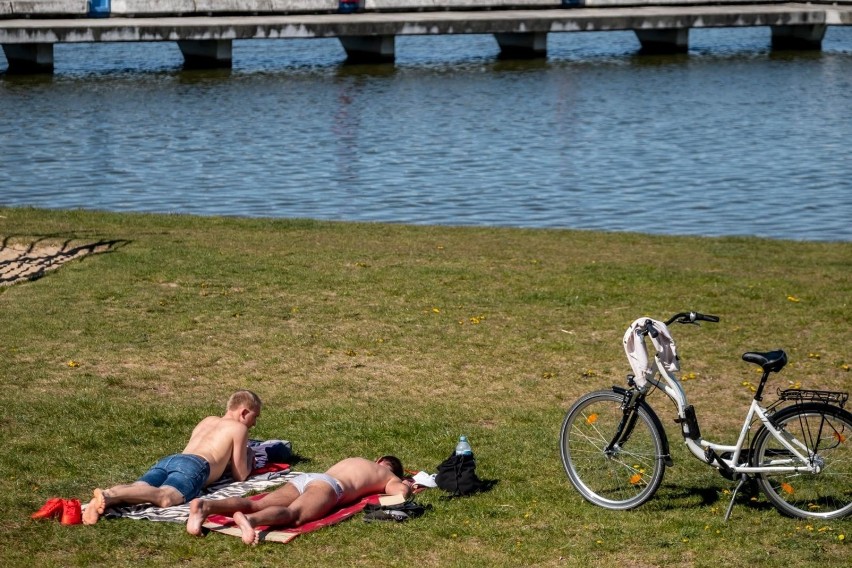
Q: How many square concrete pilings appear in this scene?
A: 6